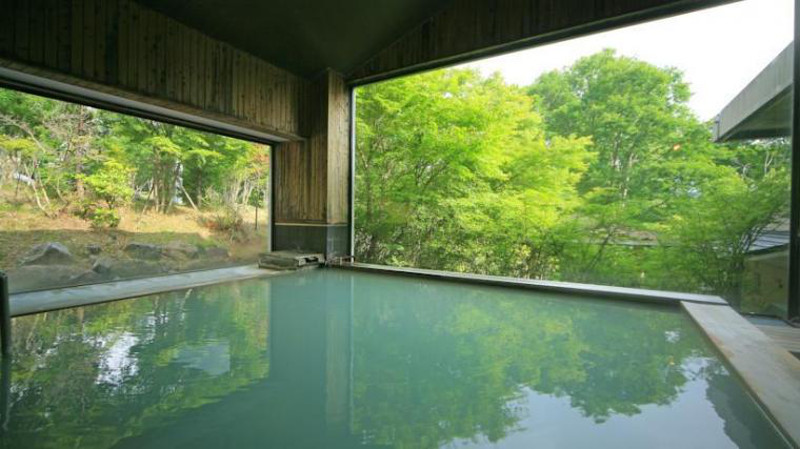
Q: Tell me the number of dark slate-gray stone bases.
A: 1